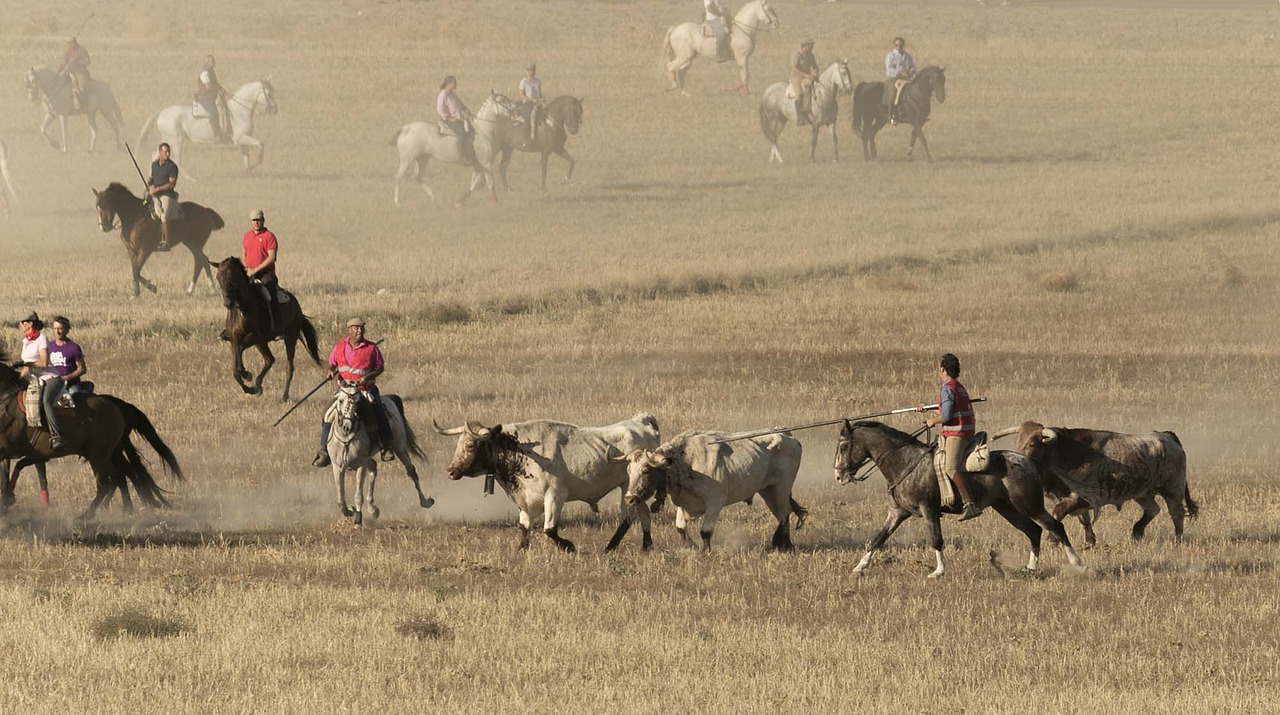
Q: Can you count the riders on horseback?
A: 13